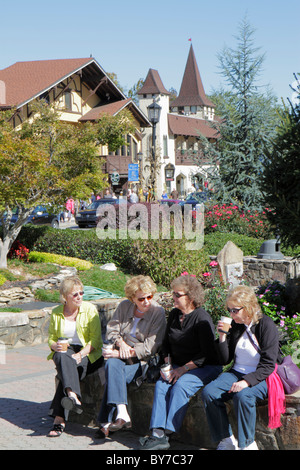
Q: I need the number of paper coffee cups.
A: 4